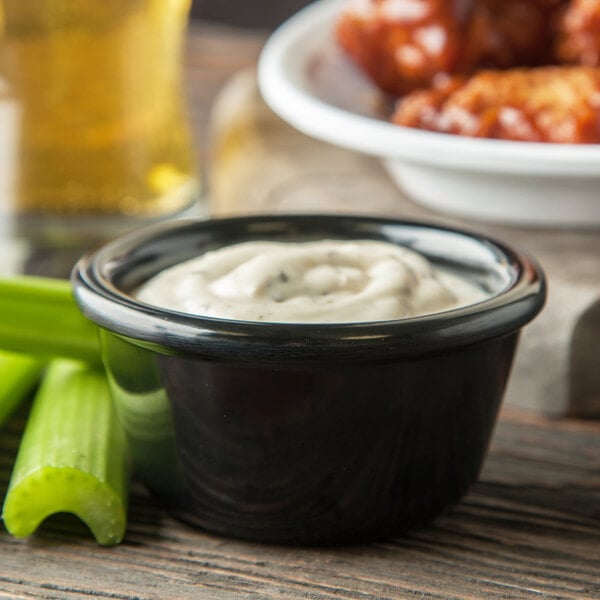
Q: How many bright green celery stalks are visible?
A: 3